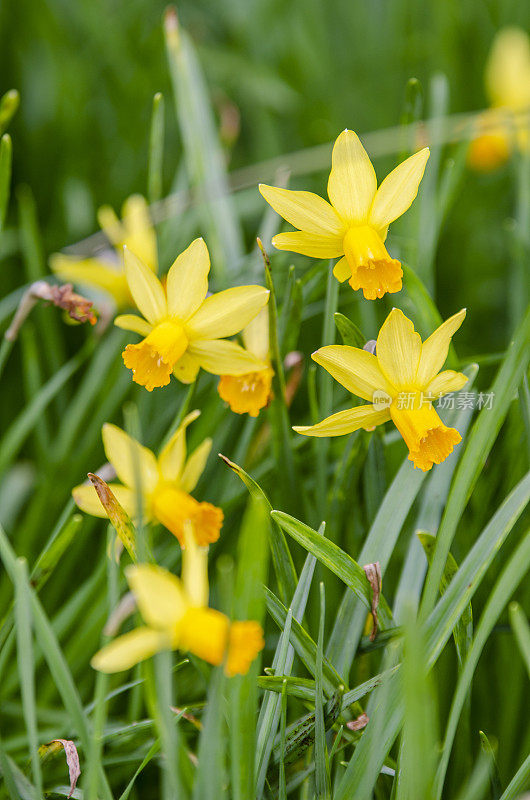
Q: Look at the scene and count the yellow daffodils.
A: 8